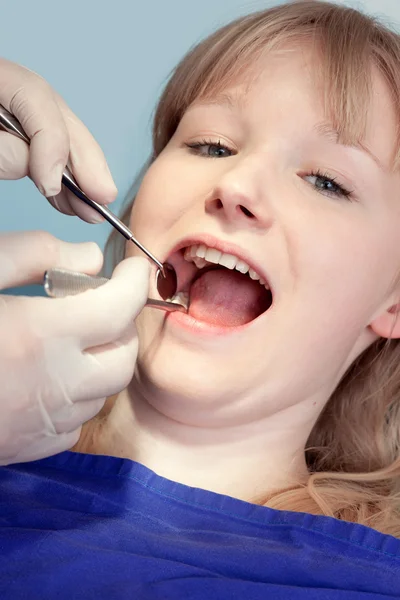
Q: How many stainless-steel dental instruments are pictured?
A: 2